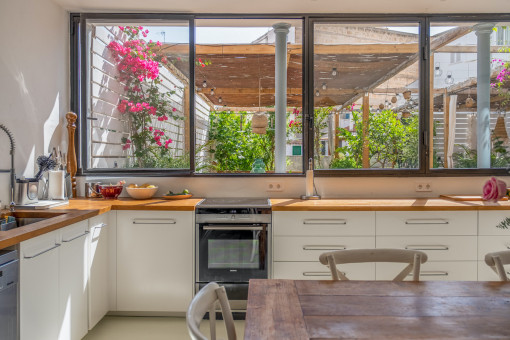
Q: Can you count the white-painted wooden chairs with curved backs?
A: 3